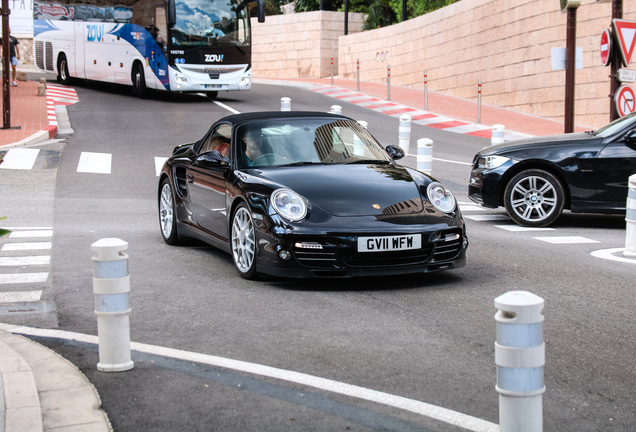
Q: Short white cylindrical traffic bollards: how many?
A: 9